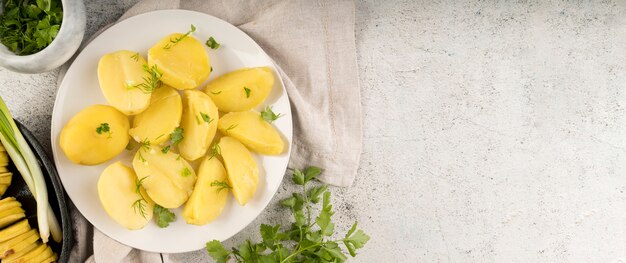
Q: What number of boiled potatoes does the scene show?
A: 11